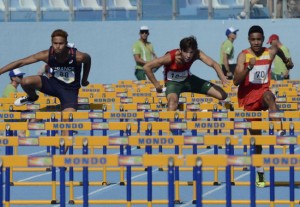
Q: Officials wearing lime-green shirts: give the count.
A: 4